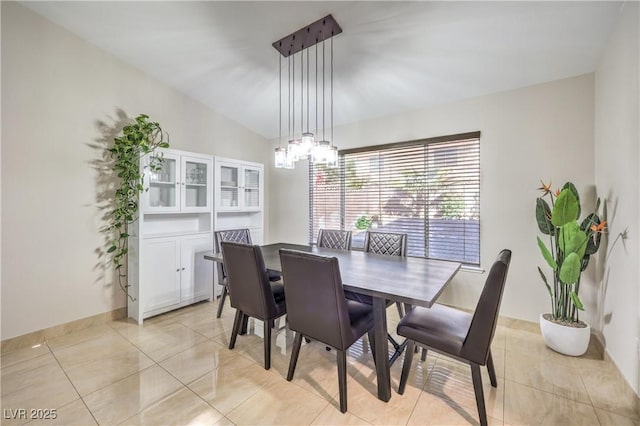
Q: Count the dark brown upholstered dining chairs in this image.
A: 6